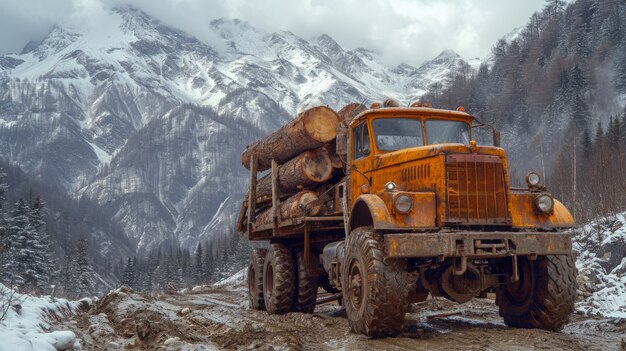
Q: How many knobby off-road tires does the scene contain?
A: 5